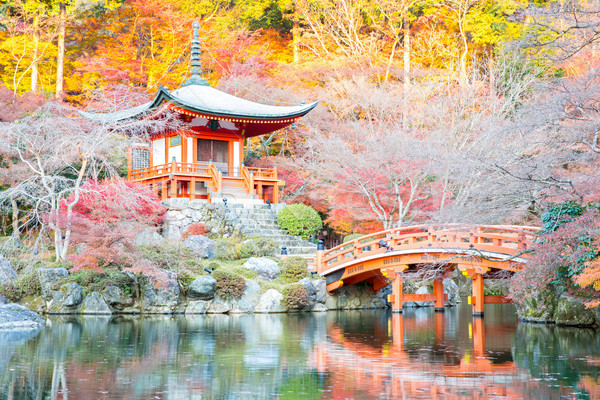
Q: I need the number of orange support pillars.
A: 3